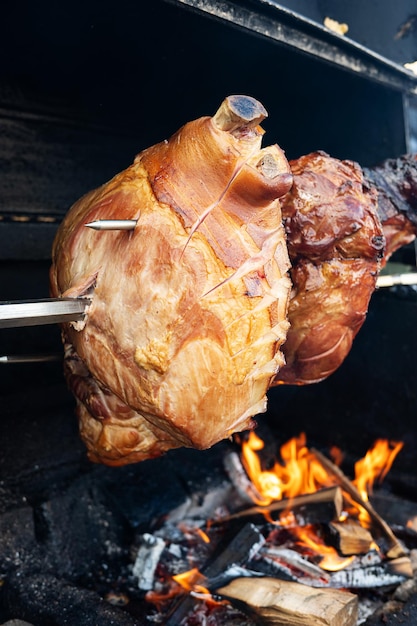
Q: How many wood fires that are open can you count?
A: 1